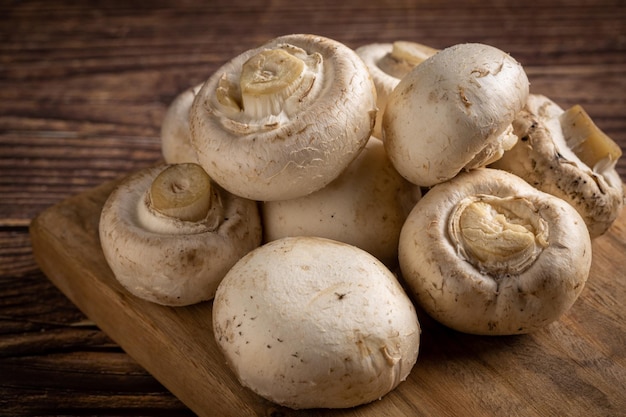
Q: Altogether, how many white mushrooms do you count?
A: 9